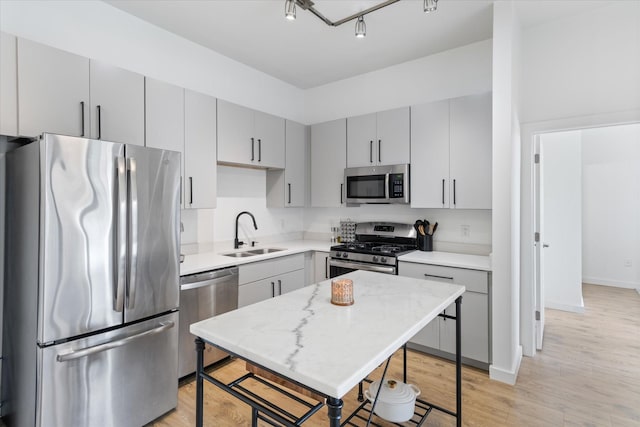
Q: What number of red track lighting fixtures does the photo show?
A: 0